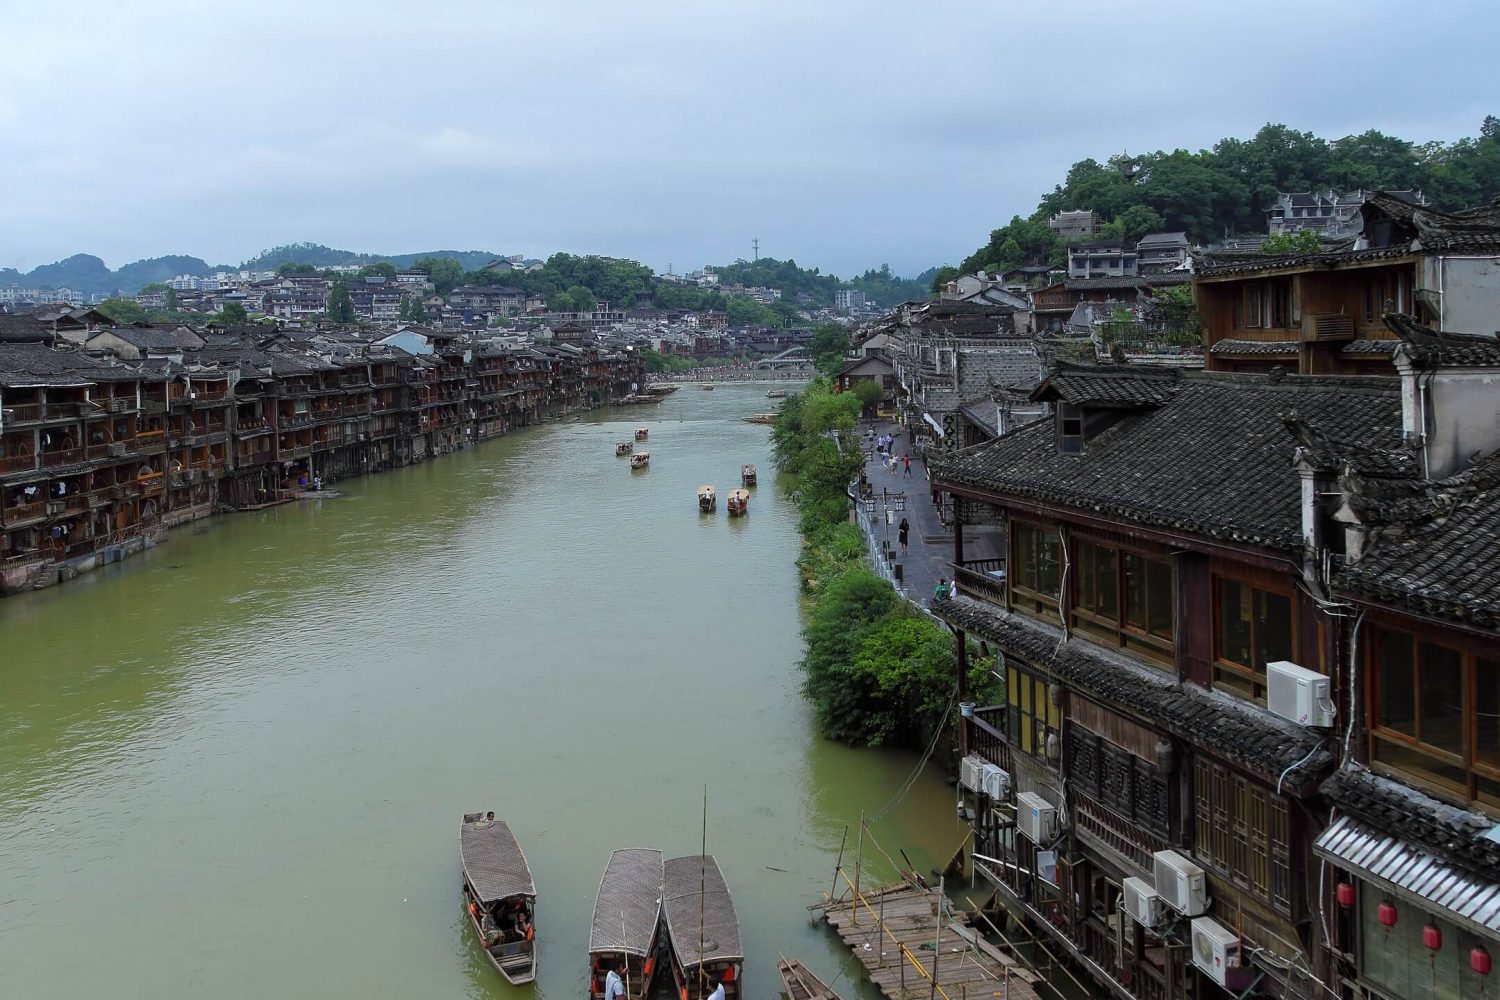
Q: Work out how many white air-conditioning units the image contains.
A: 7